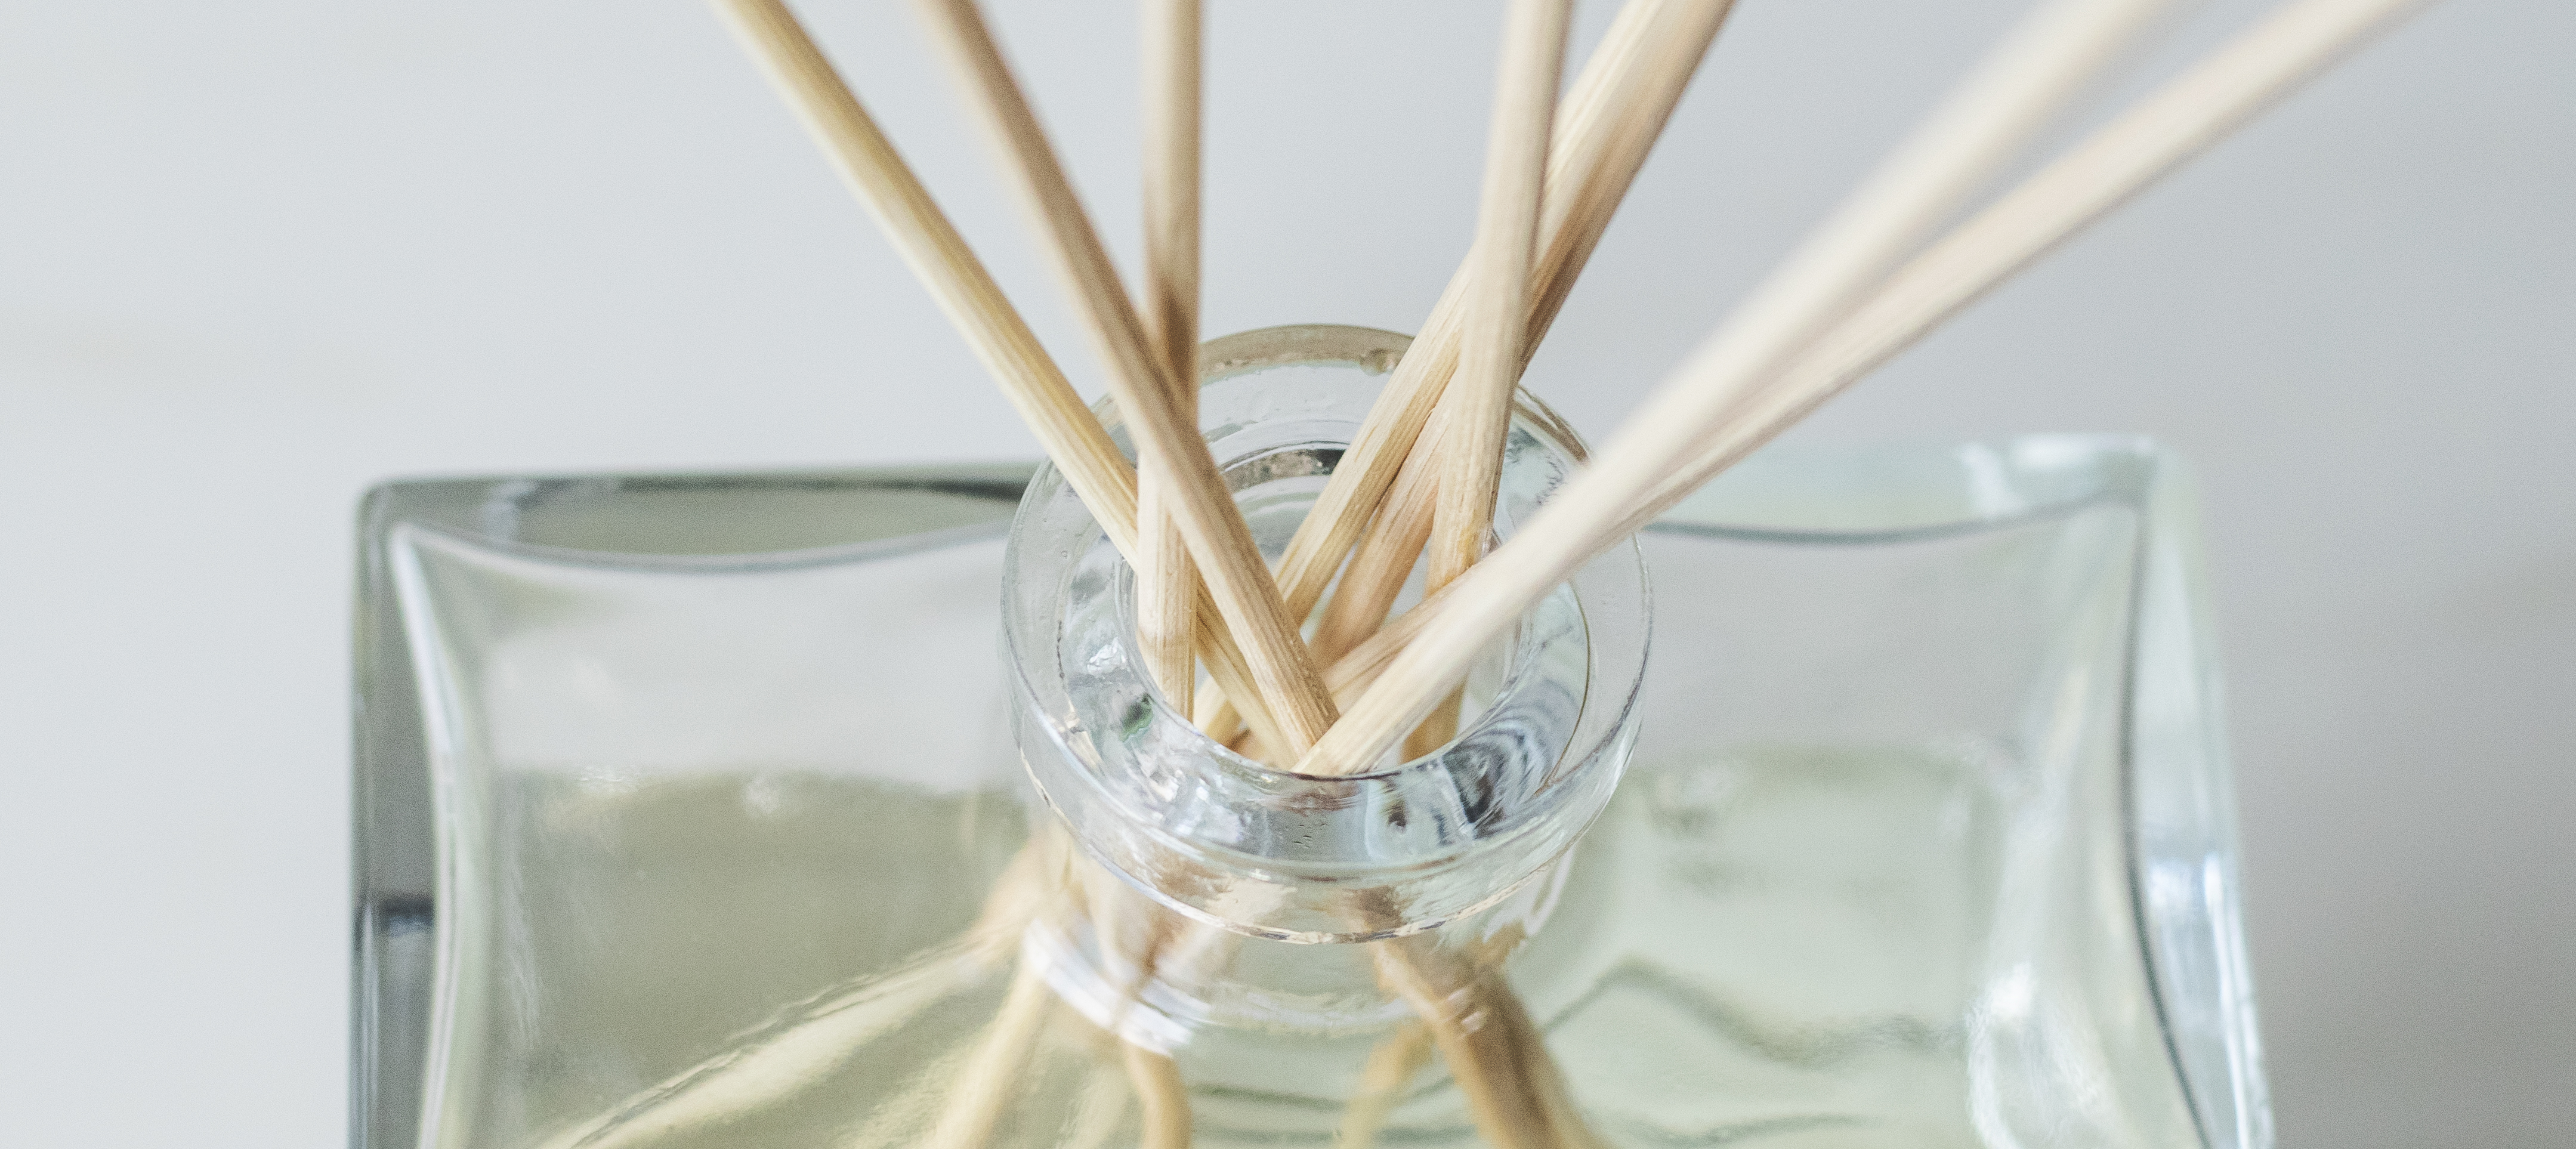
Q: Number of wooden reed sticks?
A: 8